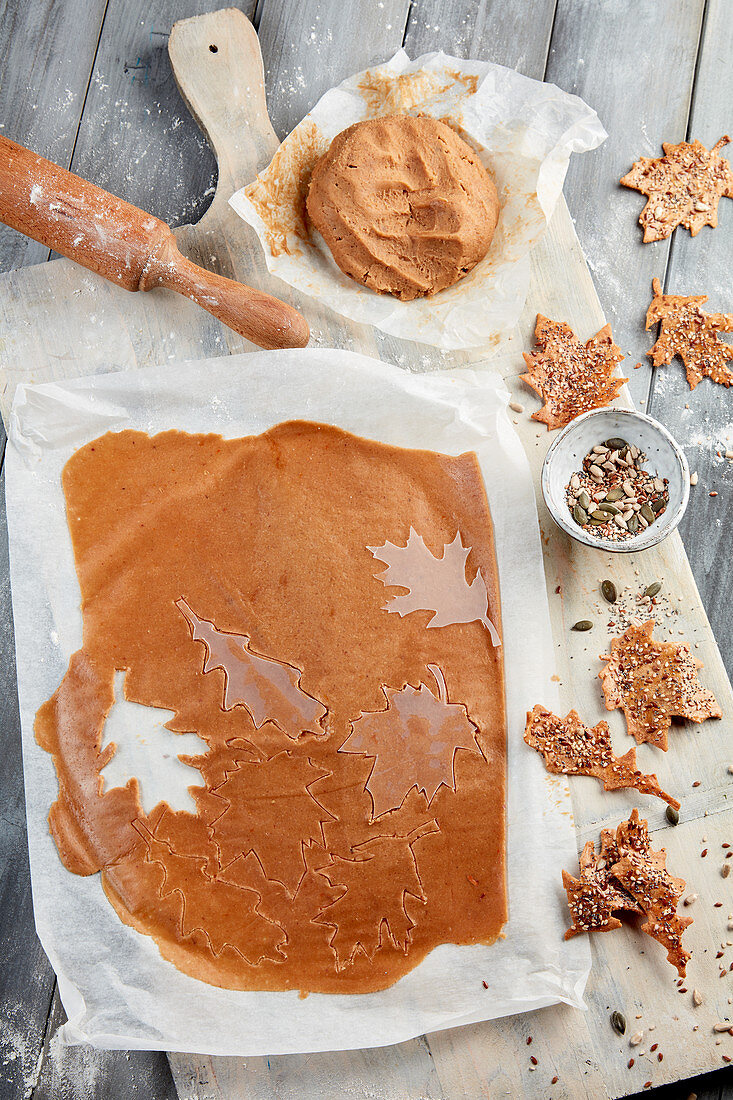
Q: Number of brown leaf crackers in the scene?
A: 7